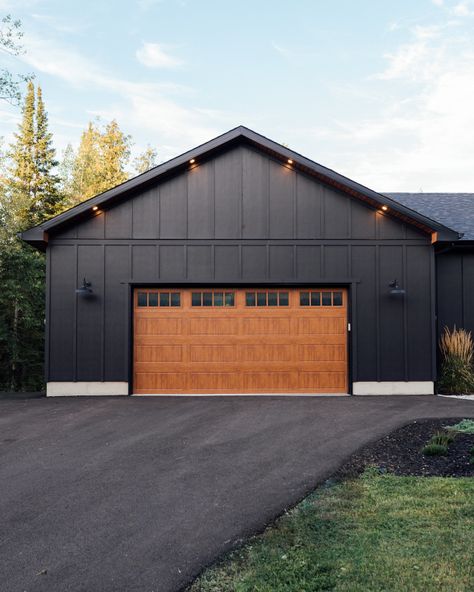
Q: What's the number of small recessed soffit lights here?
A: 4